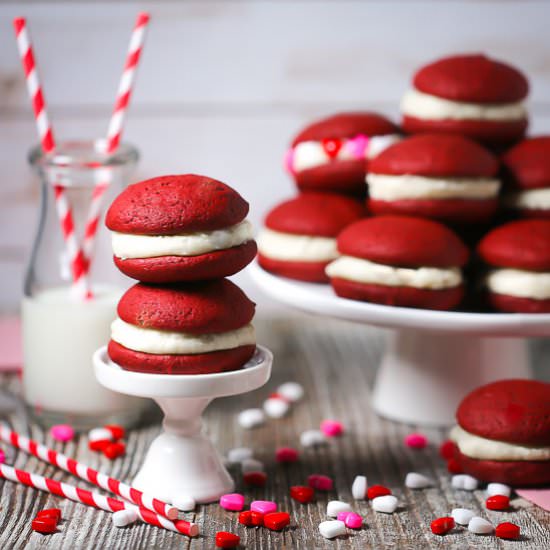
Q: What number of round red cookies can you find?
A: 10